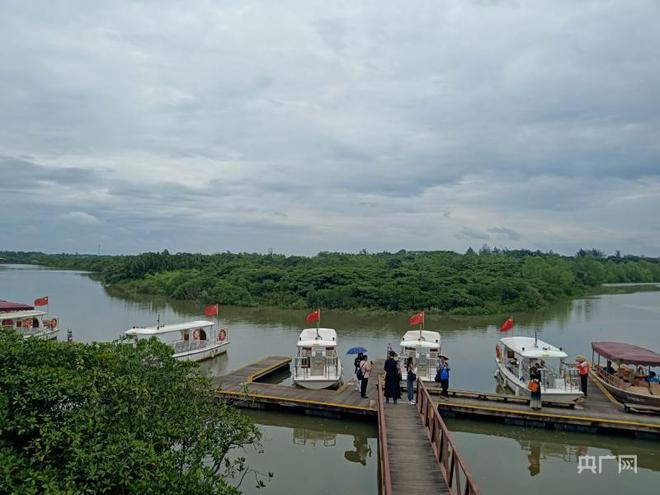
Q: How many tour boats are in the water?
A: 6